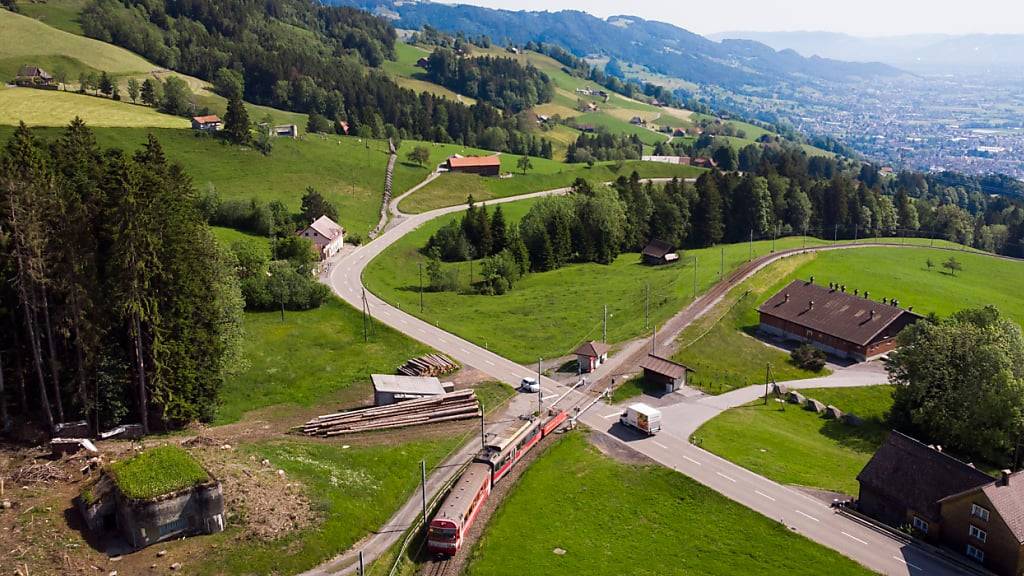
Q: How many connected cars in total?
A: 3